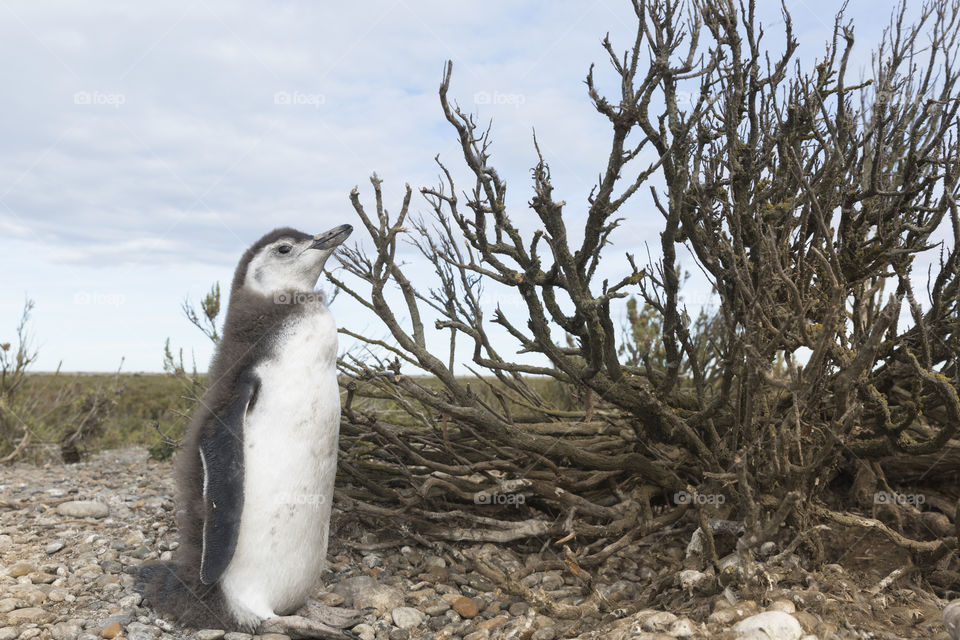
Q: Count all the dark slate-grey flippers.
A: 1